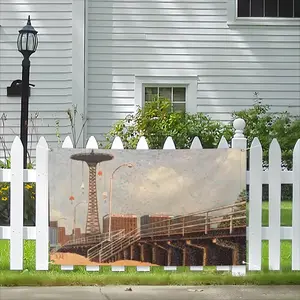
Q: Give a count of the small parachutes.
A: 4